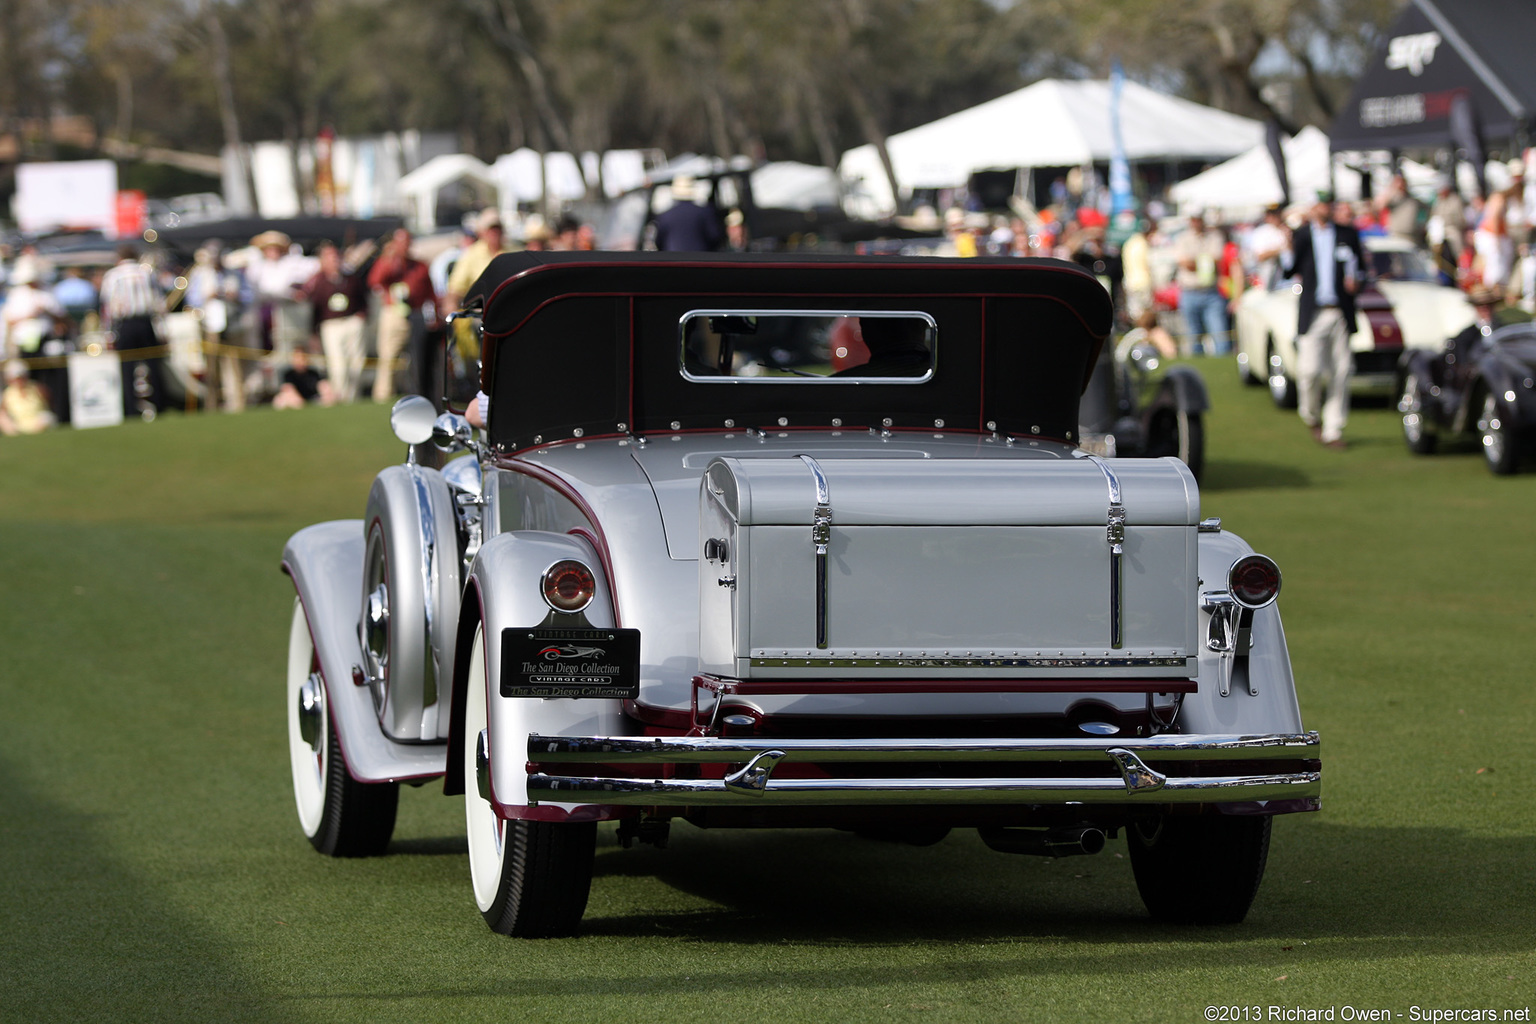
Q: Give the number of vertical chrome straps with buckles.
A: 2